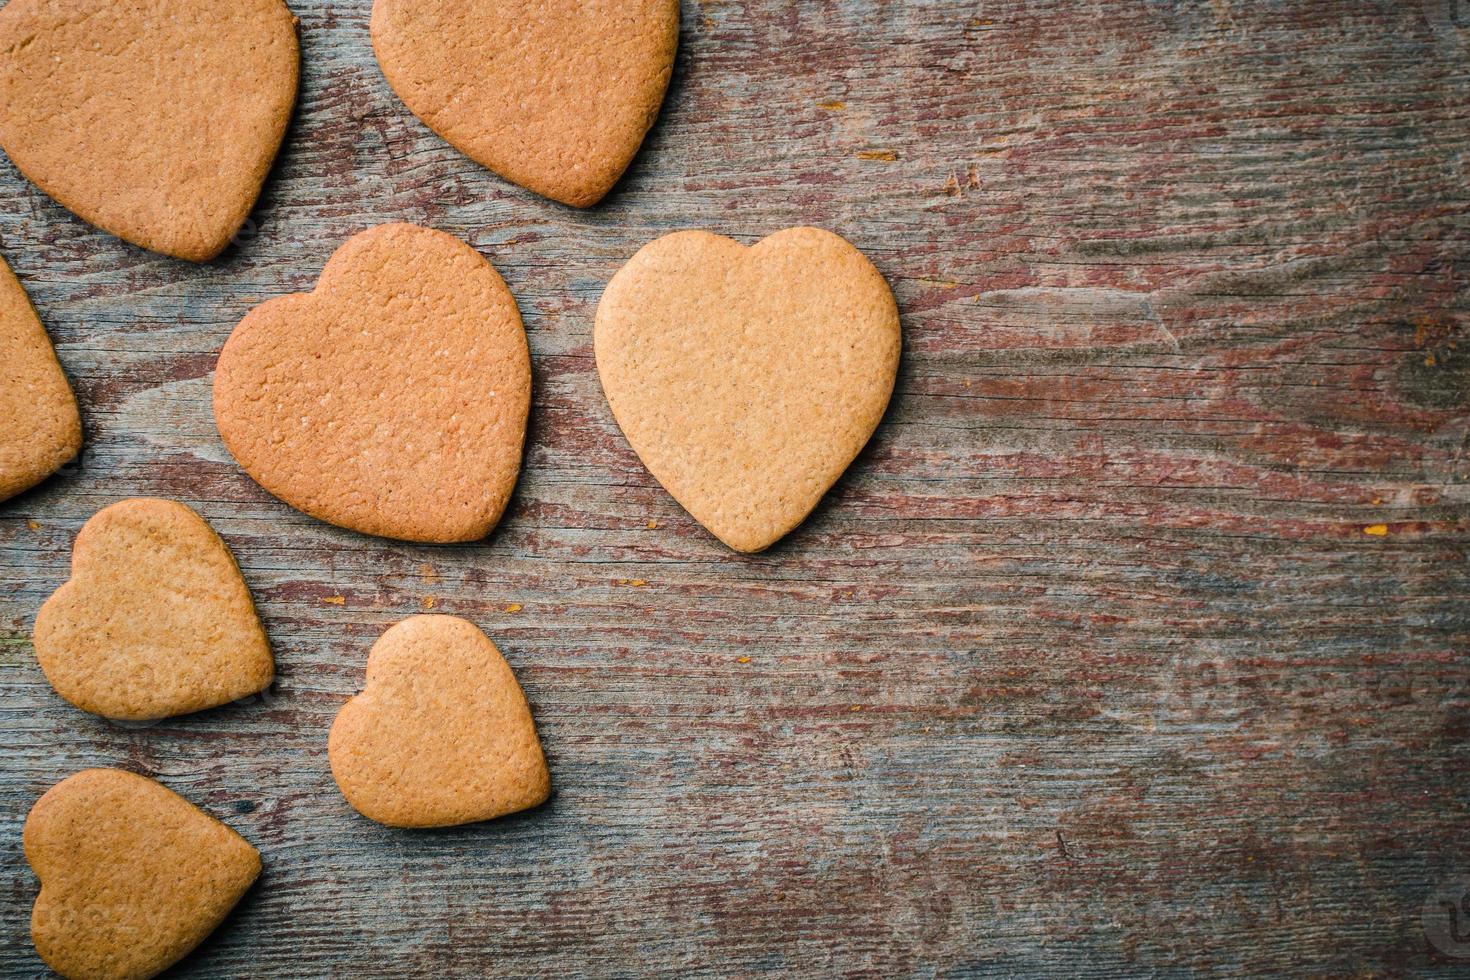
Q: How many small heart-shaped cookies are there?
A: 3